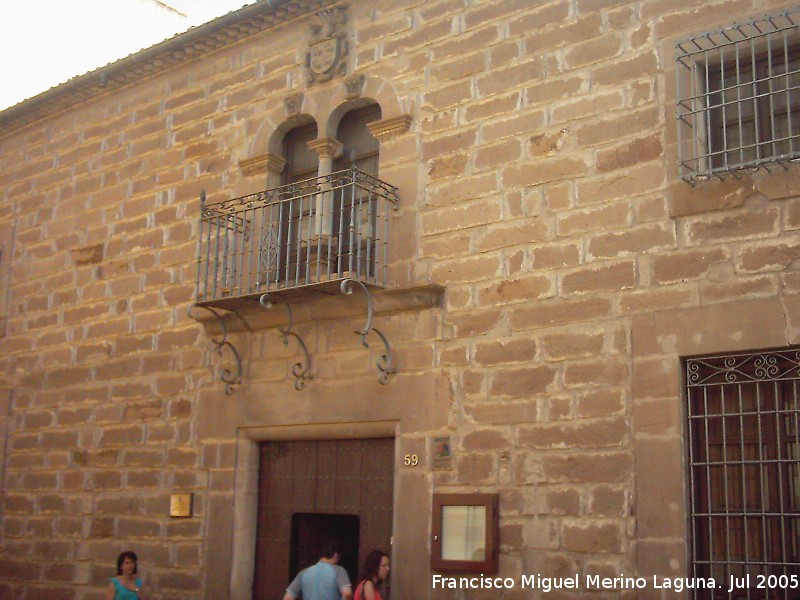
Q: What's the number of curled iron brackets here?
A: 3